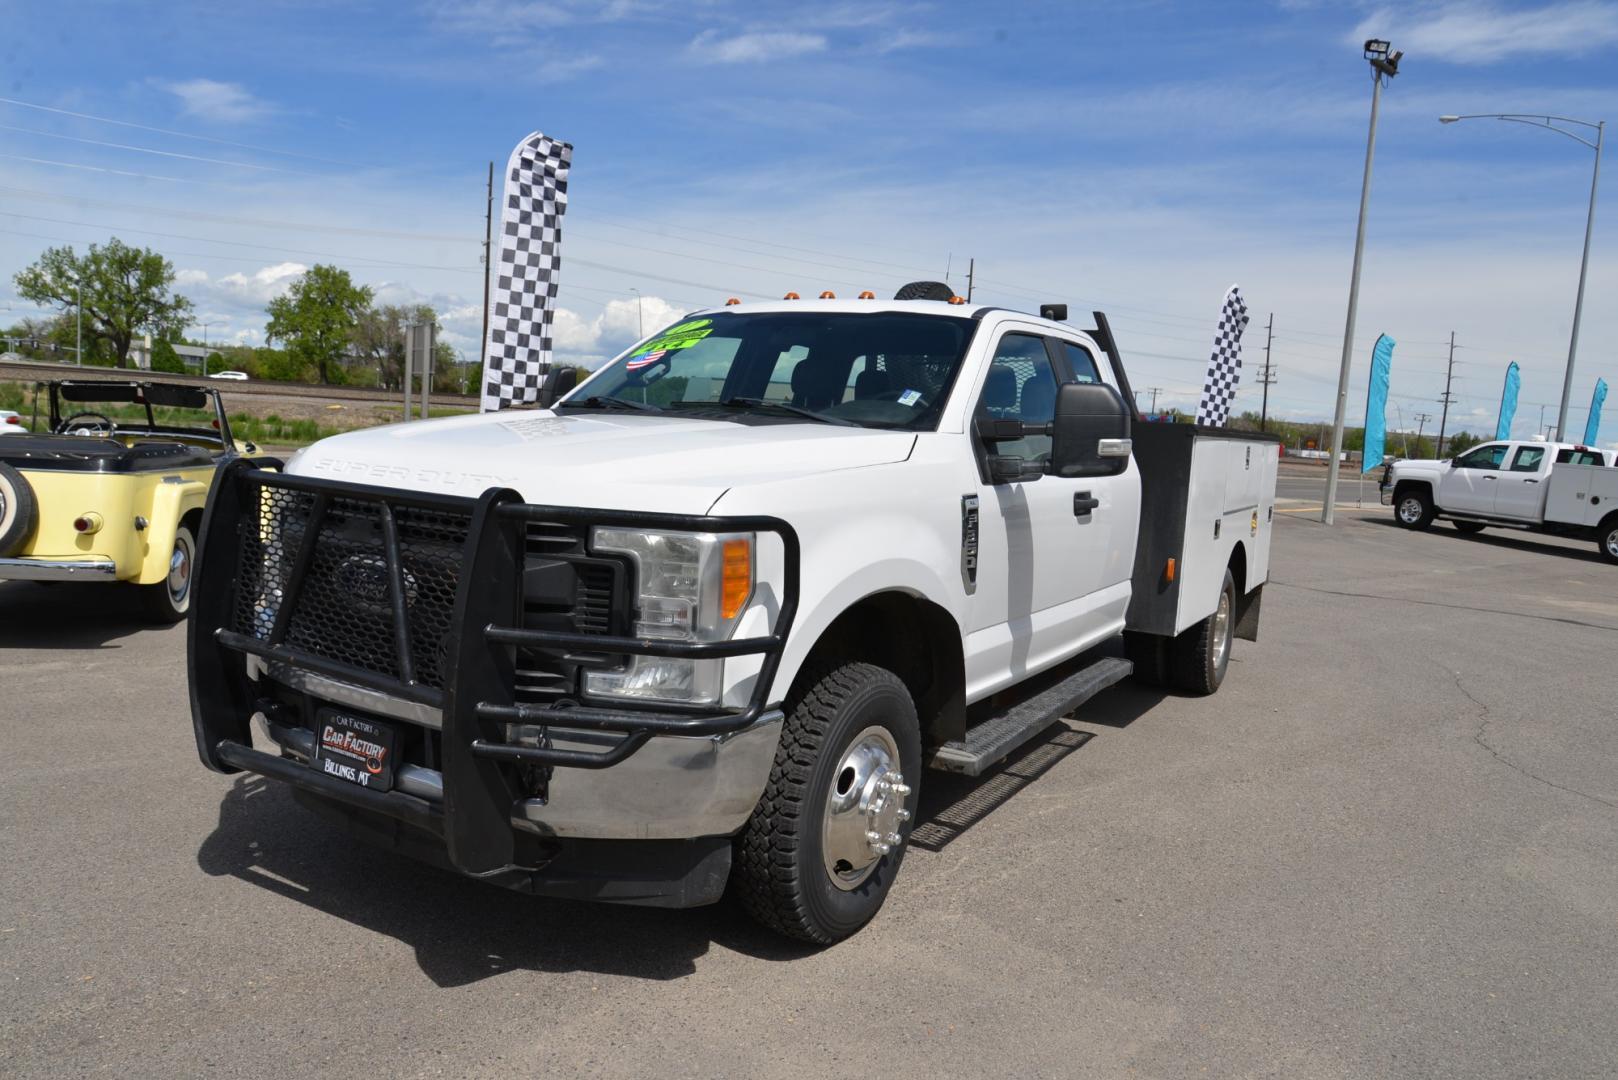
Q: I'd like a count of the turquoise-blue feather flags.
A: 3